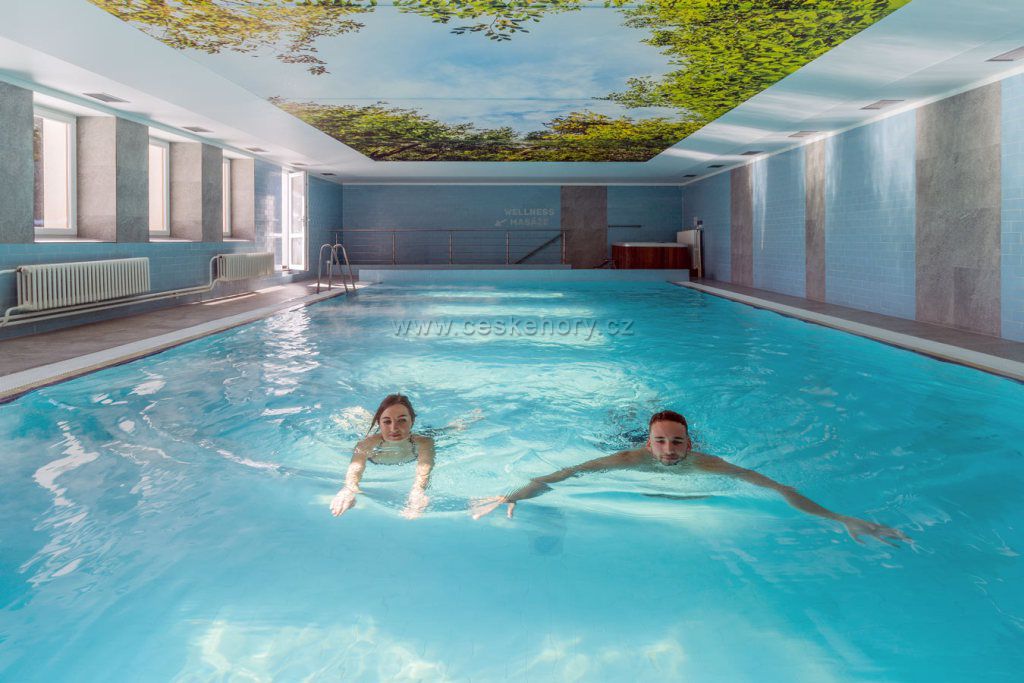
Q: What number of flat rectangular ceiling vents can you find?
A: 11